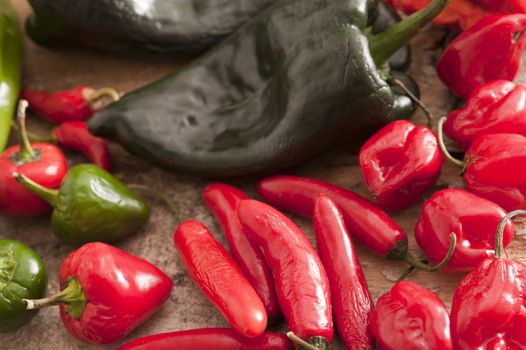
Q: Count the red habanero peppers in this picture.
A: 7